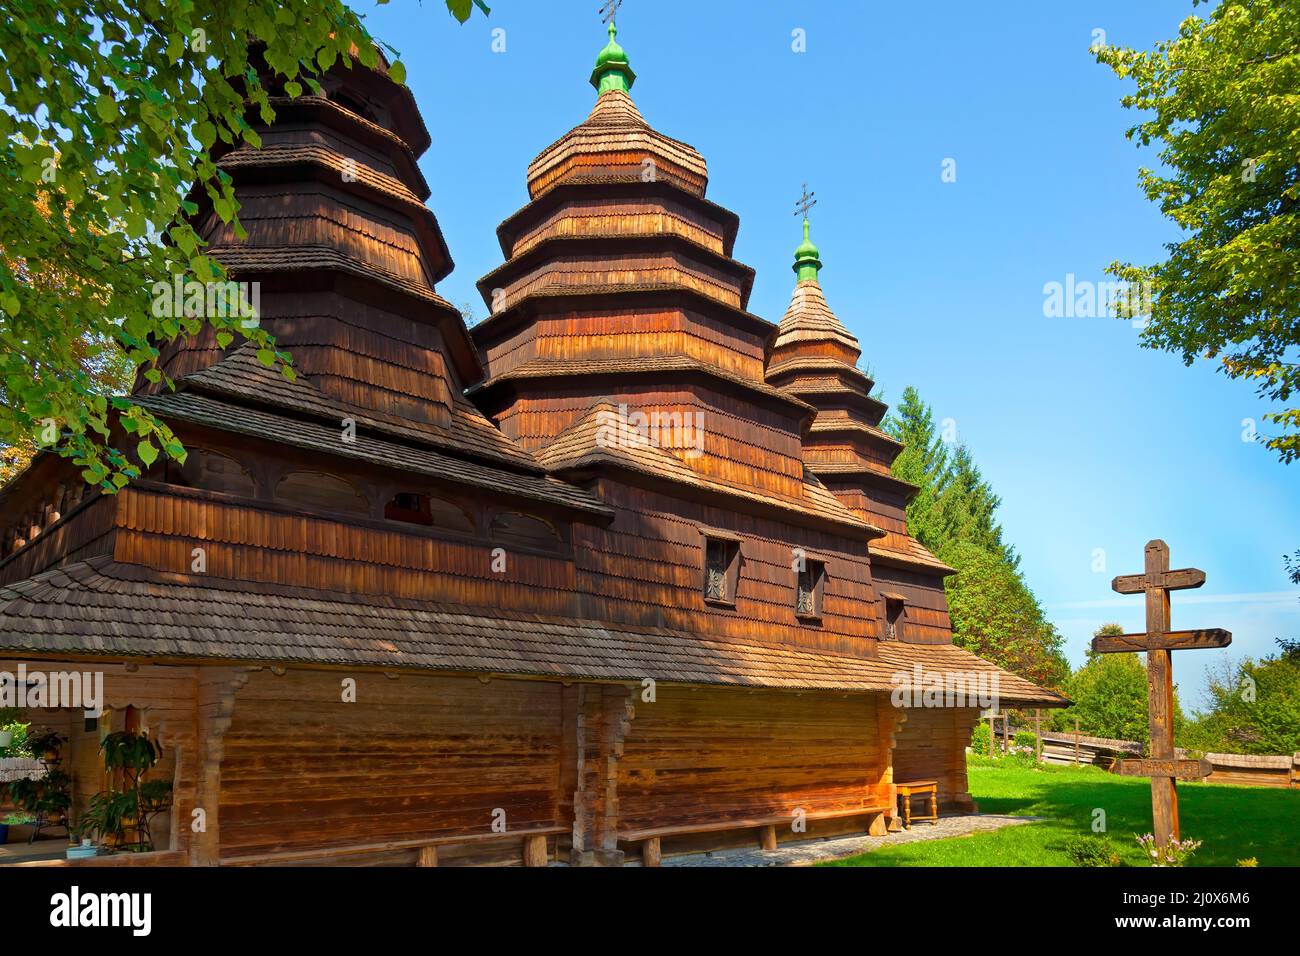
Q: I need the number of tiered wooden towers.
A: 3